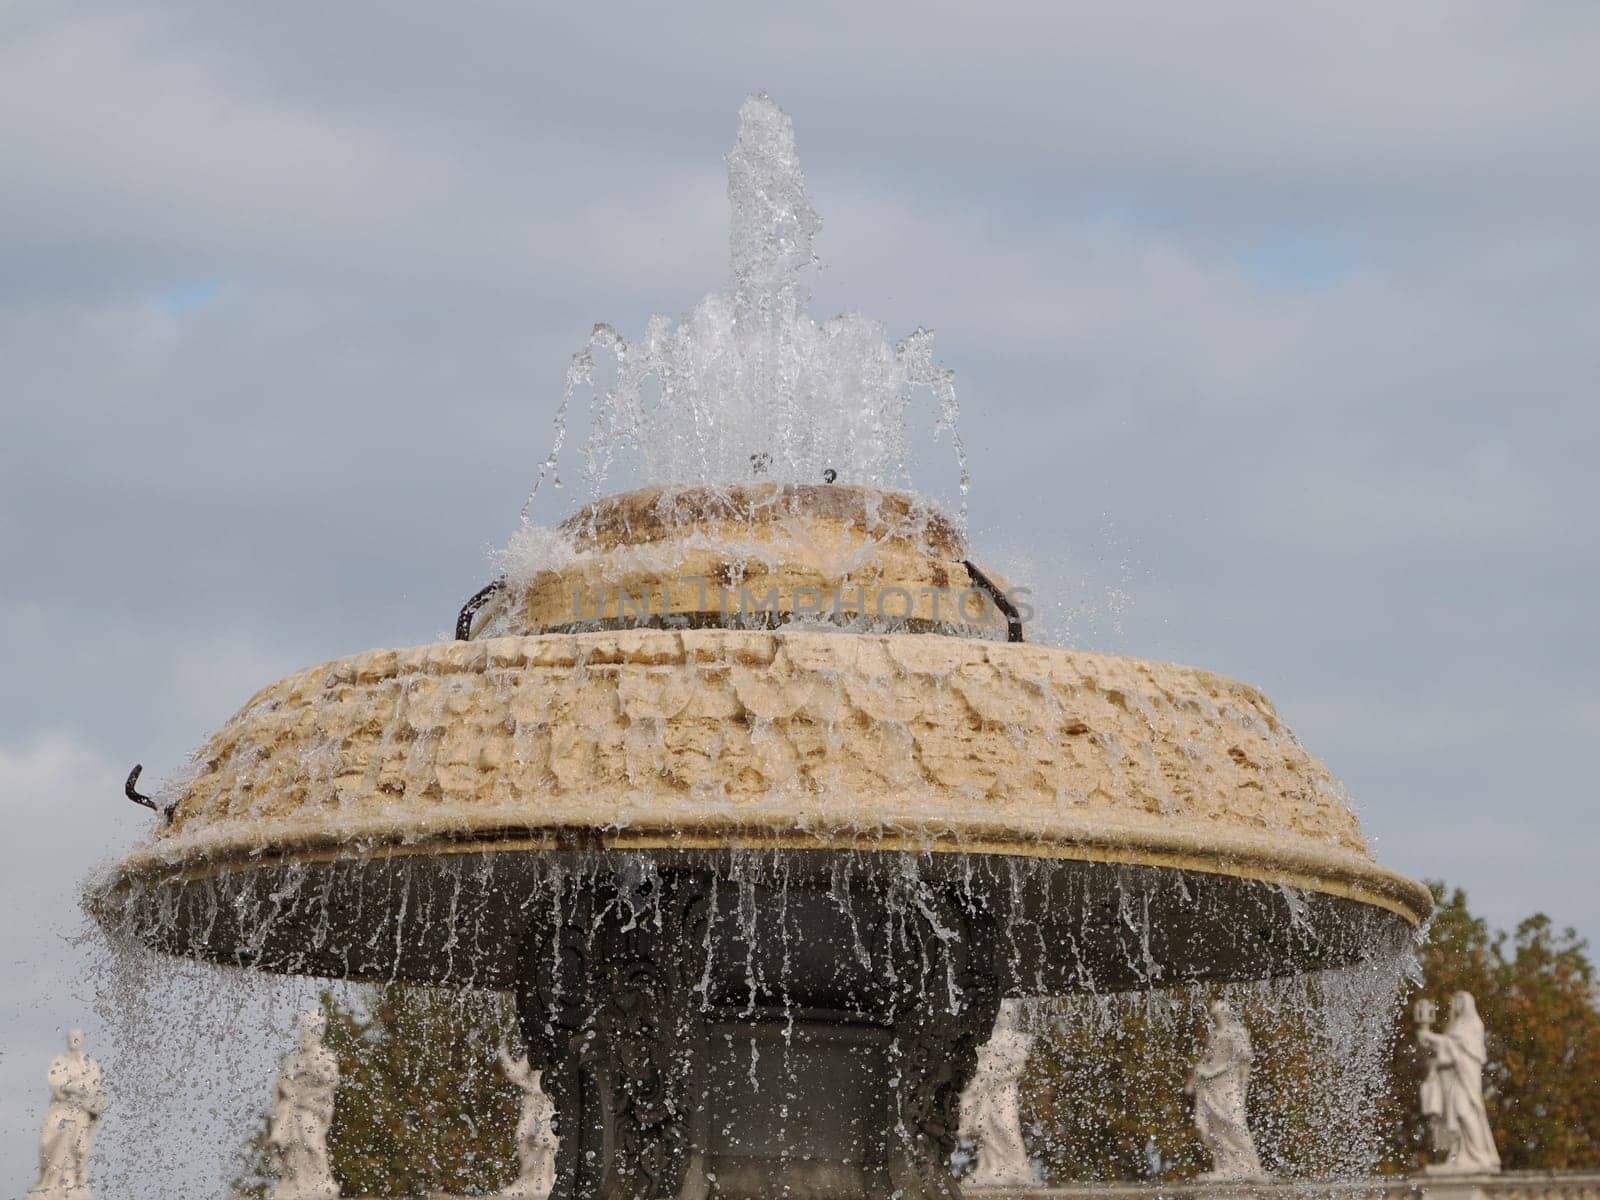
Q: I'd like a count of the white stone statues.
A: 6